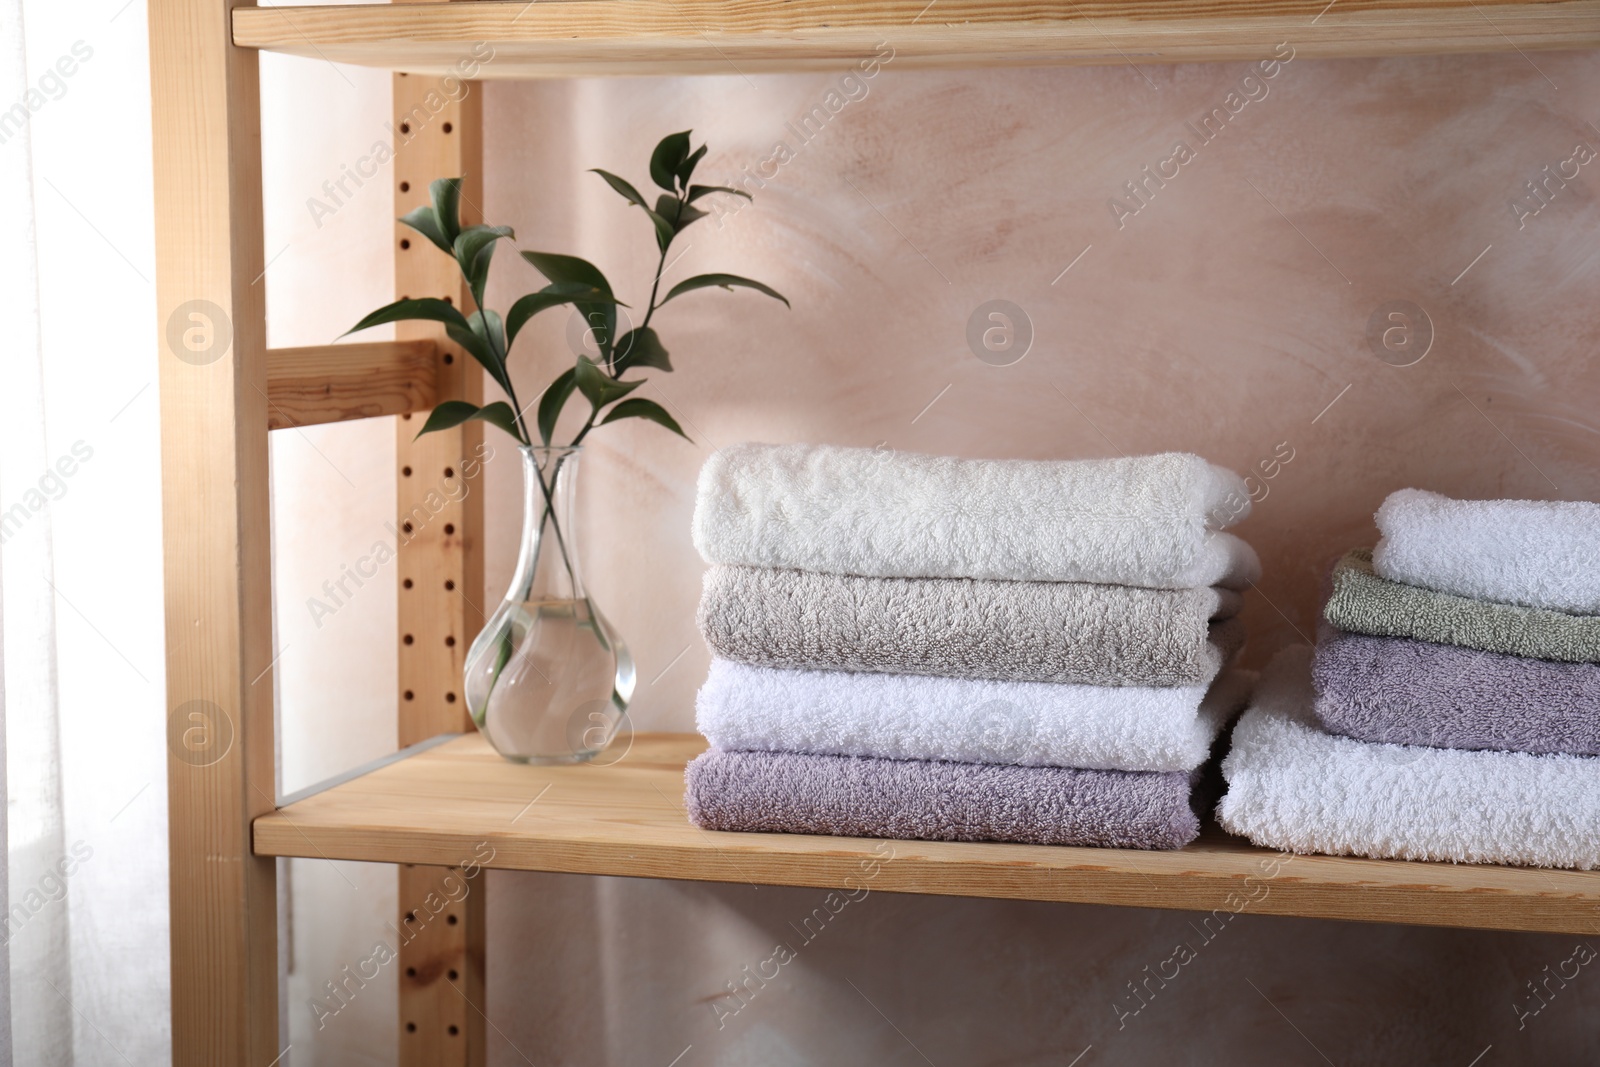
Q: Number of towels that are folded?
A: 8